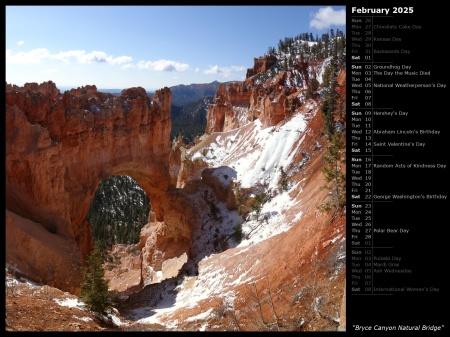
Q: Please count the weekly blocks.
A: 6